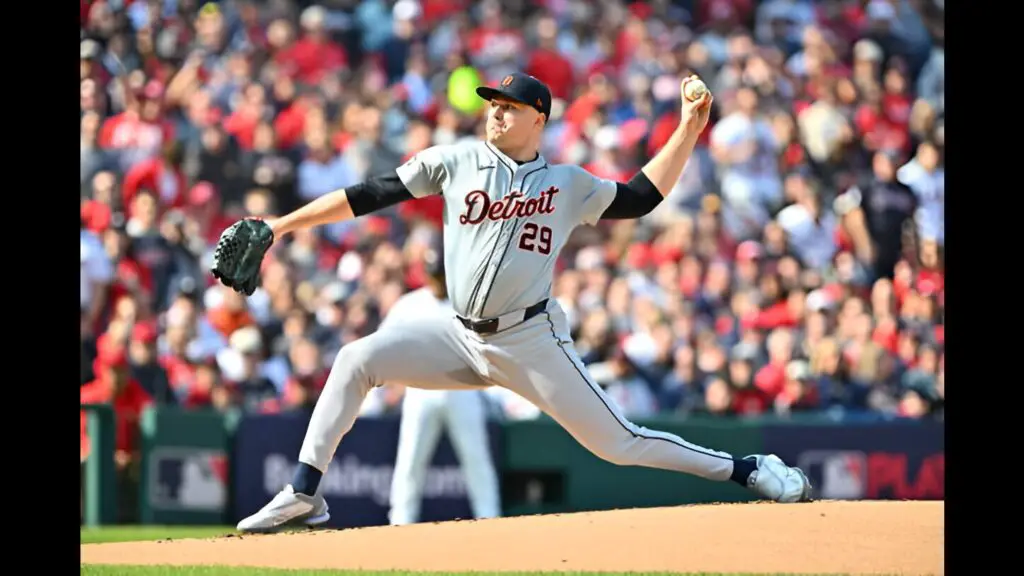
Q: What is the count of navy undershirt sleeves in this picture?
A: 2